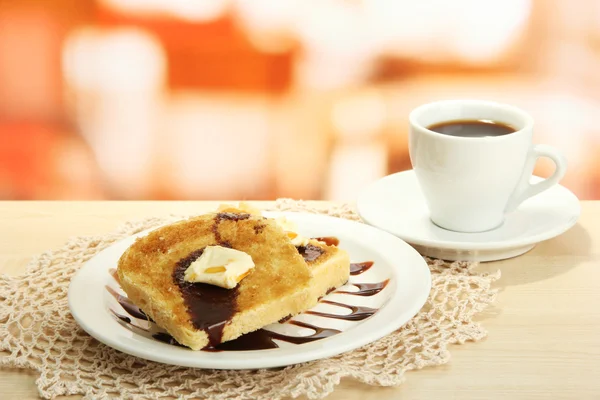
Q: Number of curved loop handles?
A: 1